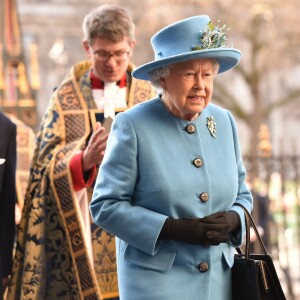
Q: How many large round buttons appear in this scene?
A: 4